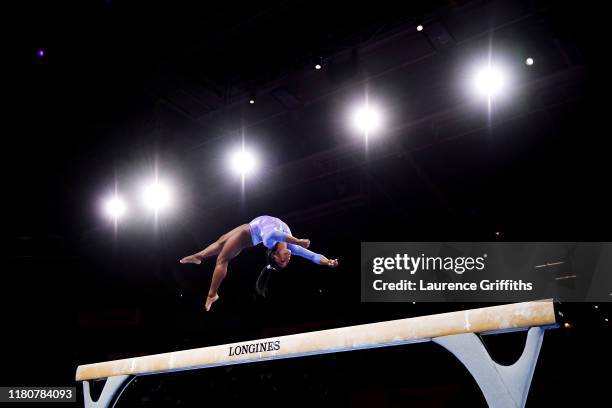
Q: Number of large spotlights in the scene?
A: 5